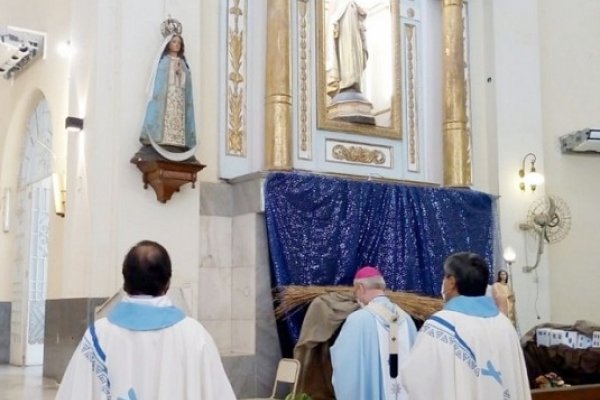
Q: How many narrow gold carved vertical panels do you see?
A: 3